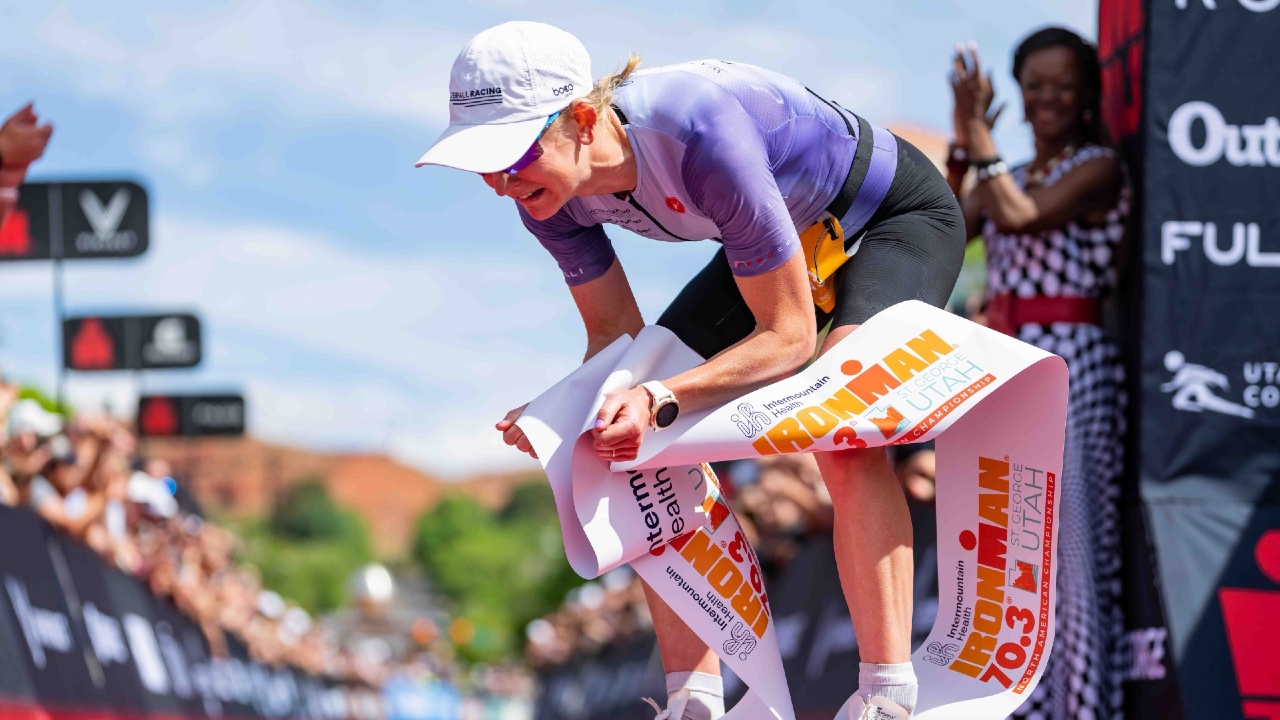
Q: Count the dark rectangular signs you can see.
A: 3